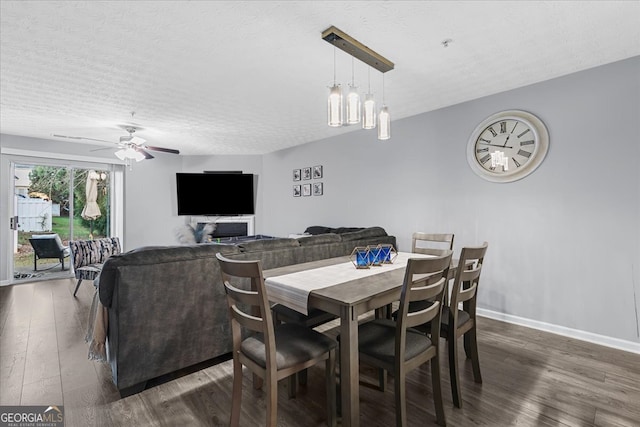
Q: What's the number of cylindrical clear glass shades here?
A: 4